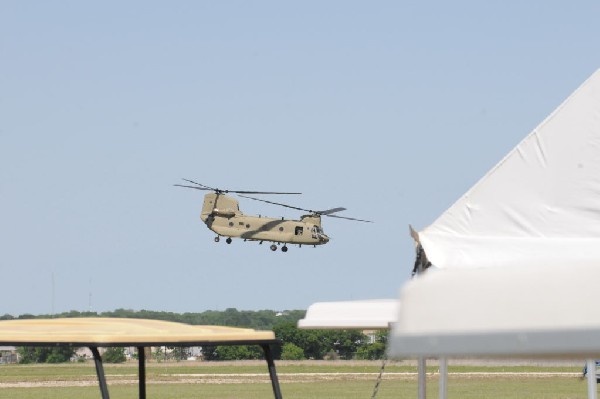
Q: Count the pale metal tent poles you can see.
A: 3